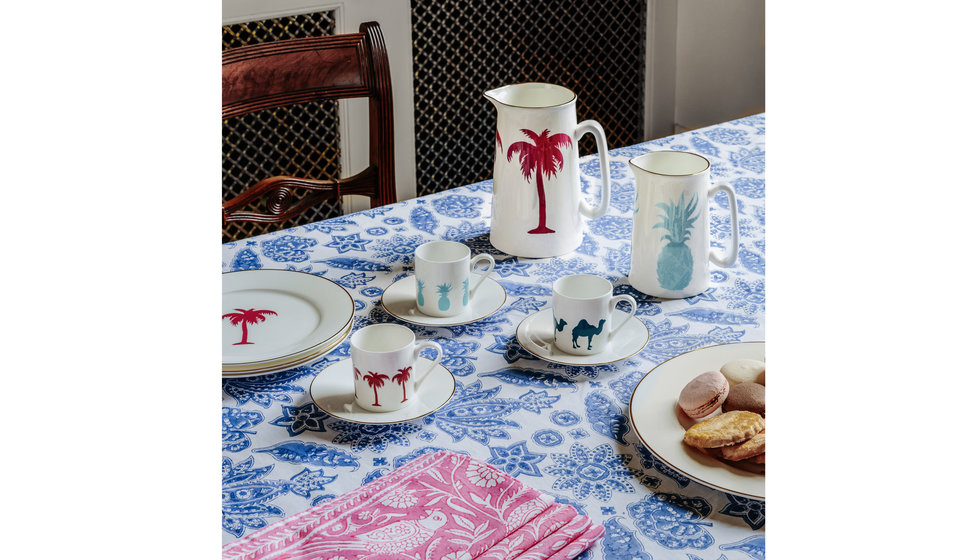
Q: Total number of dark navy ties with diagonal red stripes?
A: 0